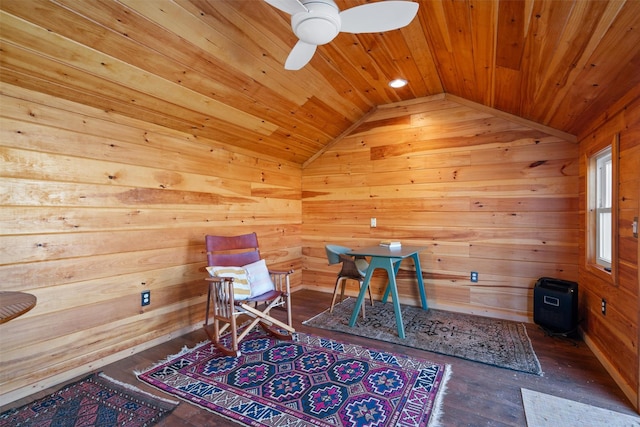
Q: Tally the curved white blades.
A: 3